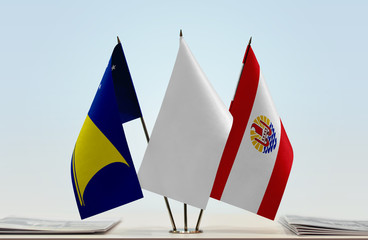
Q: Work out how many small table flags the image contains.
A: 3